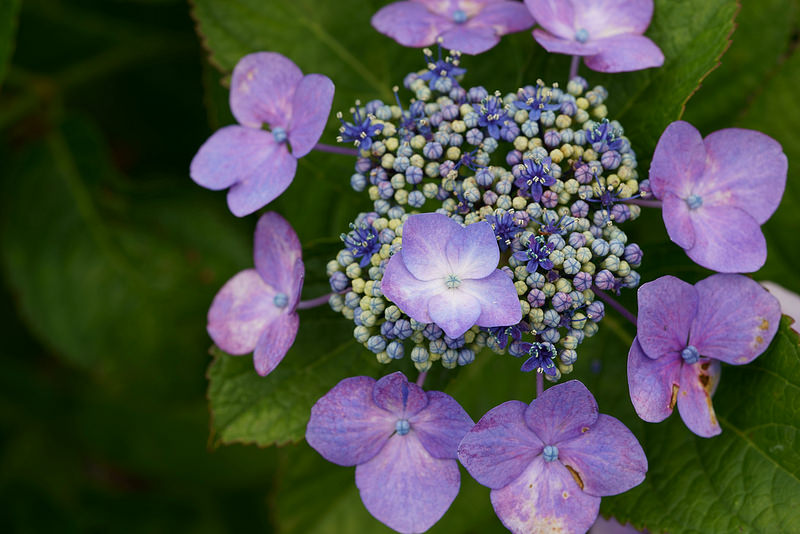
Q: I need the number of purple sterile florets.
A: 9